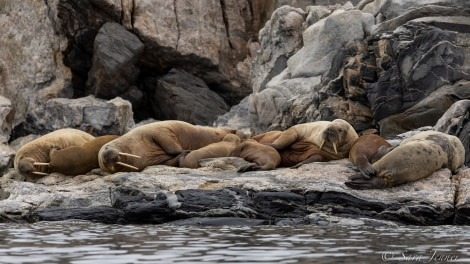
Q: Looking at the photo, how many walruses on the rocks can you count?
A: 8